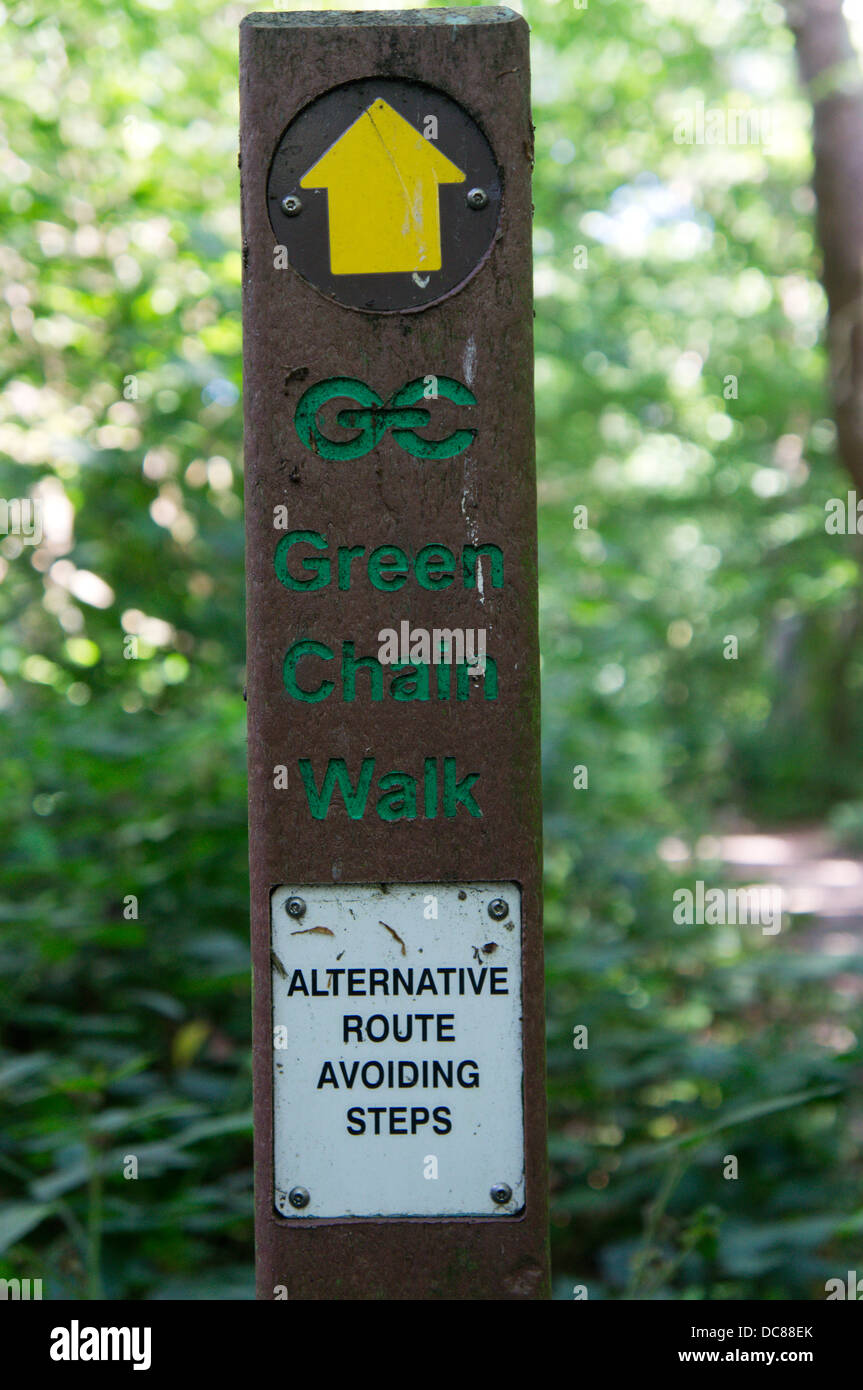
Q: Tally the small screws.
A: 6